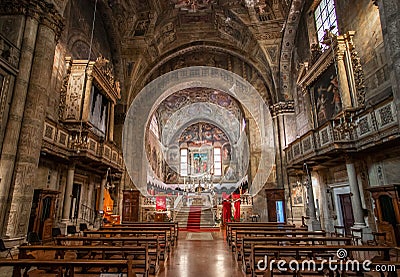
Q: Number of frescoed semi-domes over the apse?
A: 1